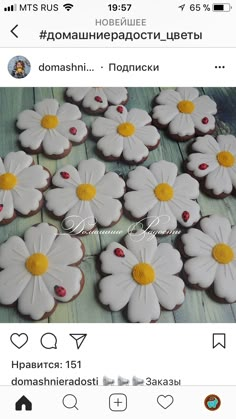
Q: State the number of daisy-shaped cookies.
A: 11